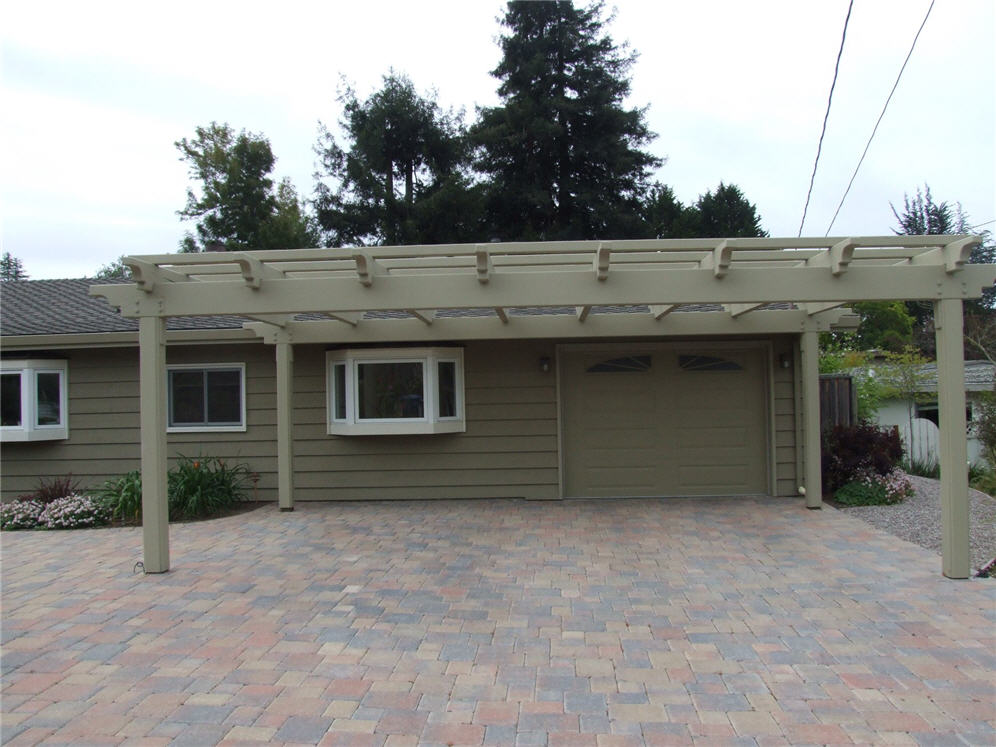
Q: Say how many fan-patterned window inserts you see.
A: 2